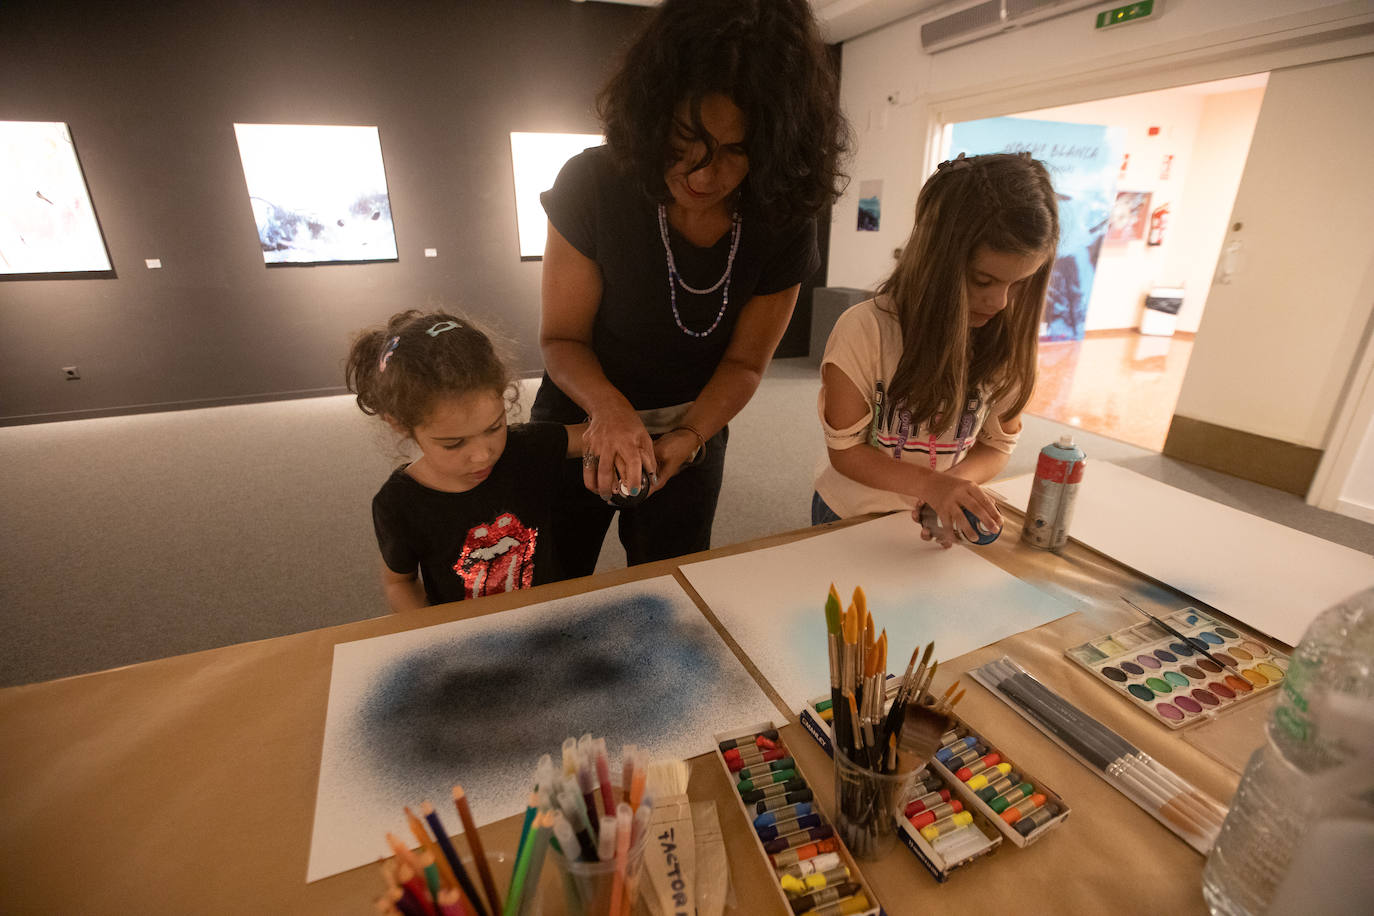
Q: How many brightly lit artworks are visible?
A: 3